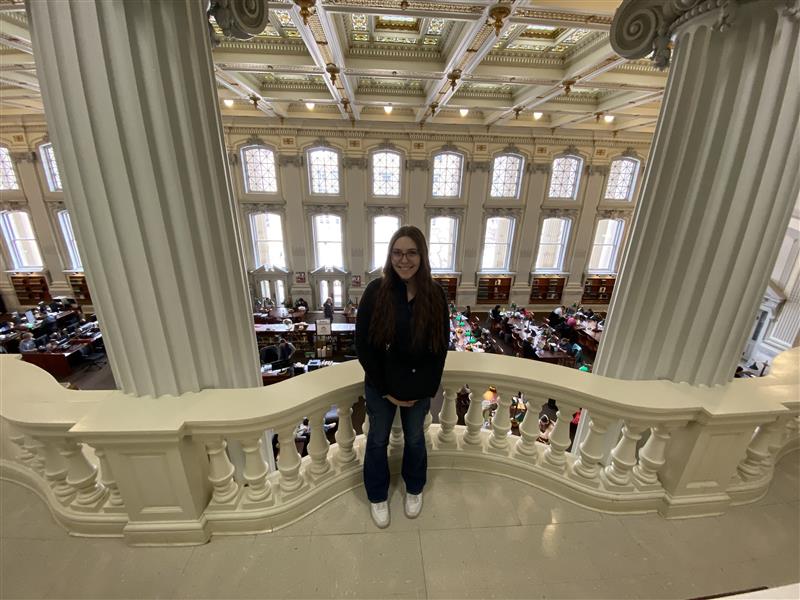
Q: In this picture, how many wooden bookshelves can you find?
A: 6